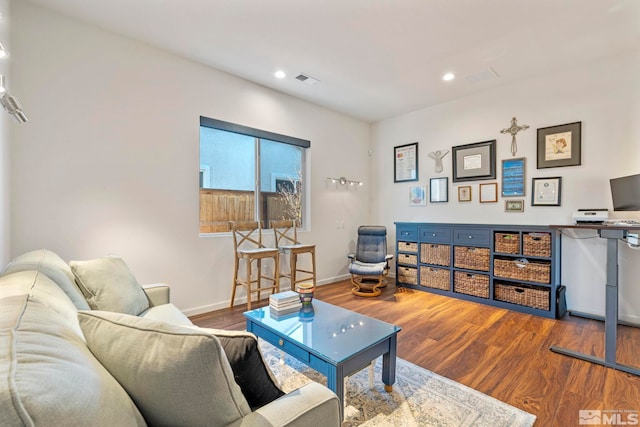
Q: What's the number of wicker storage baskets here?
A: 11